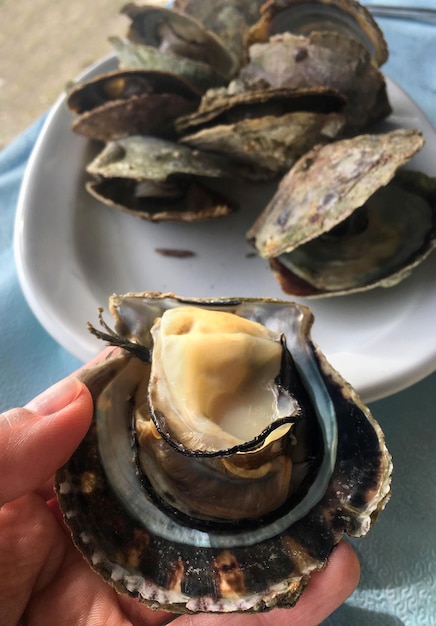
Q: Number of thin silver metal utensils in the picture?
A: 1